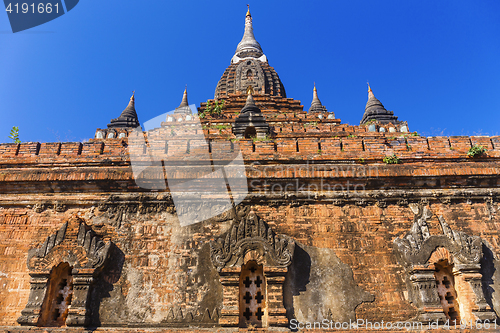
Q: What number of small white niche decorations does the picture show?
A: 12